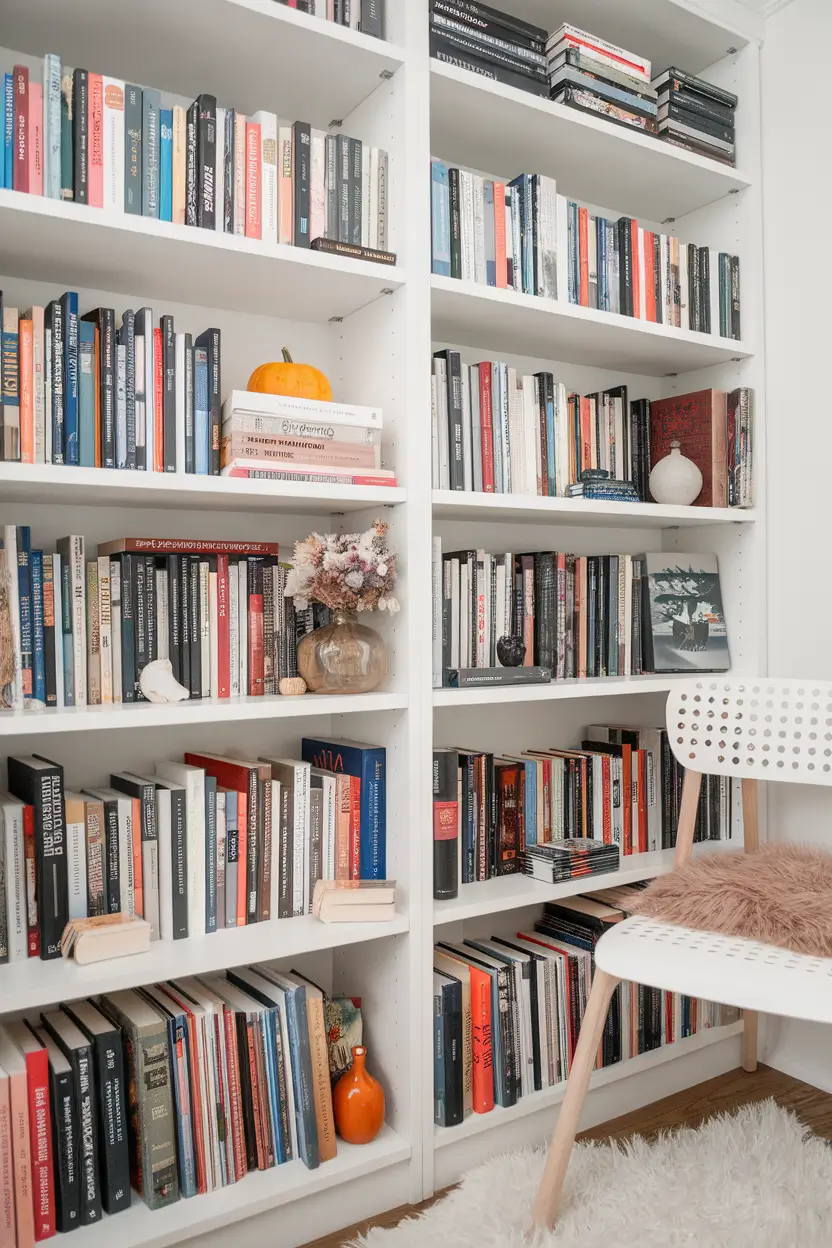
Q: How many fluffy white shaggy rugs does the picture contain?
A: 1